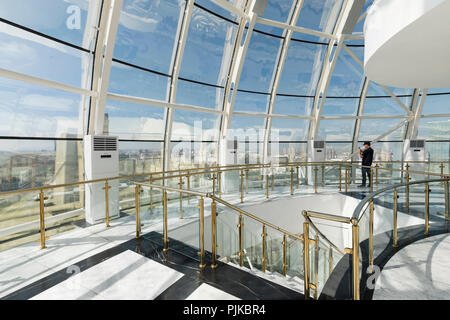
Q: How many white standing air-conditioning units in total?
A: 4